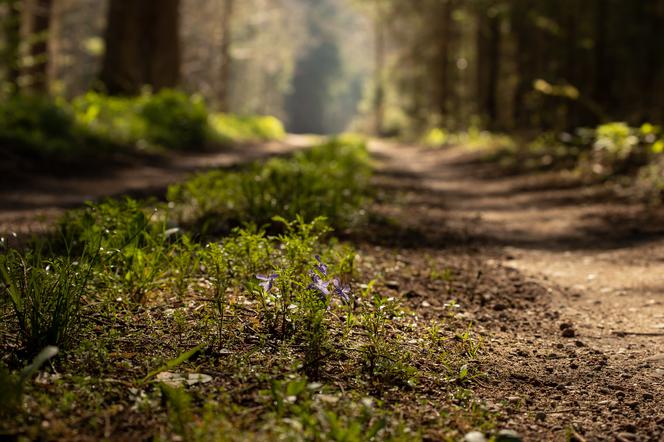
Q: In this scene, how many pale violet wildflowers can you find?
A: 4